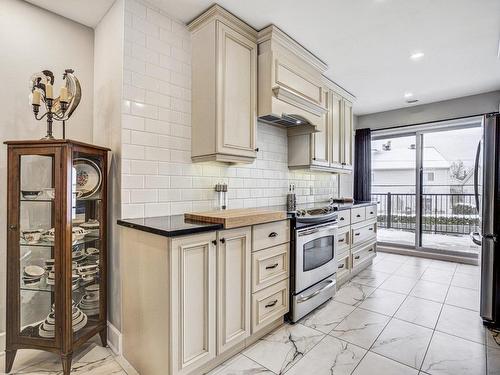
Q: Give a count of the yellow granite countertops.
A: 0